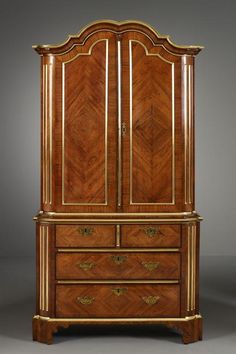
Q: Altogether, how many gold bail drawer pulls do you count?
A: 4